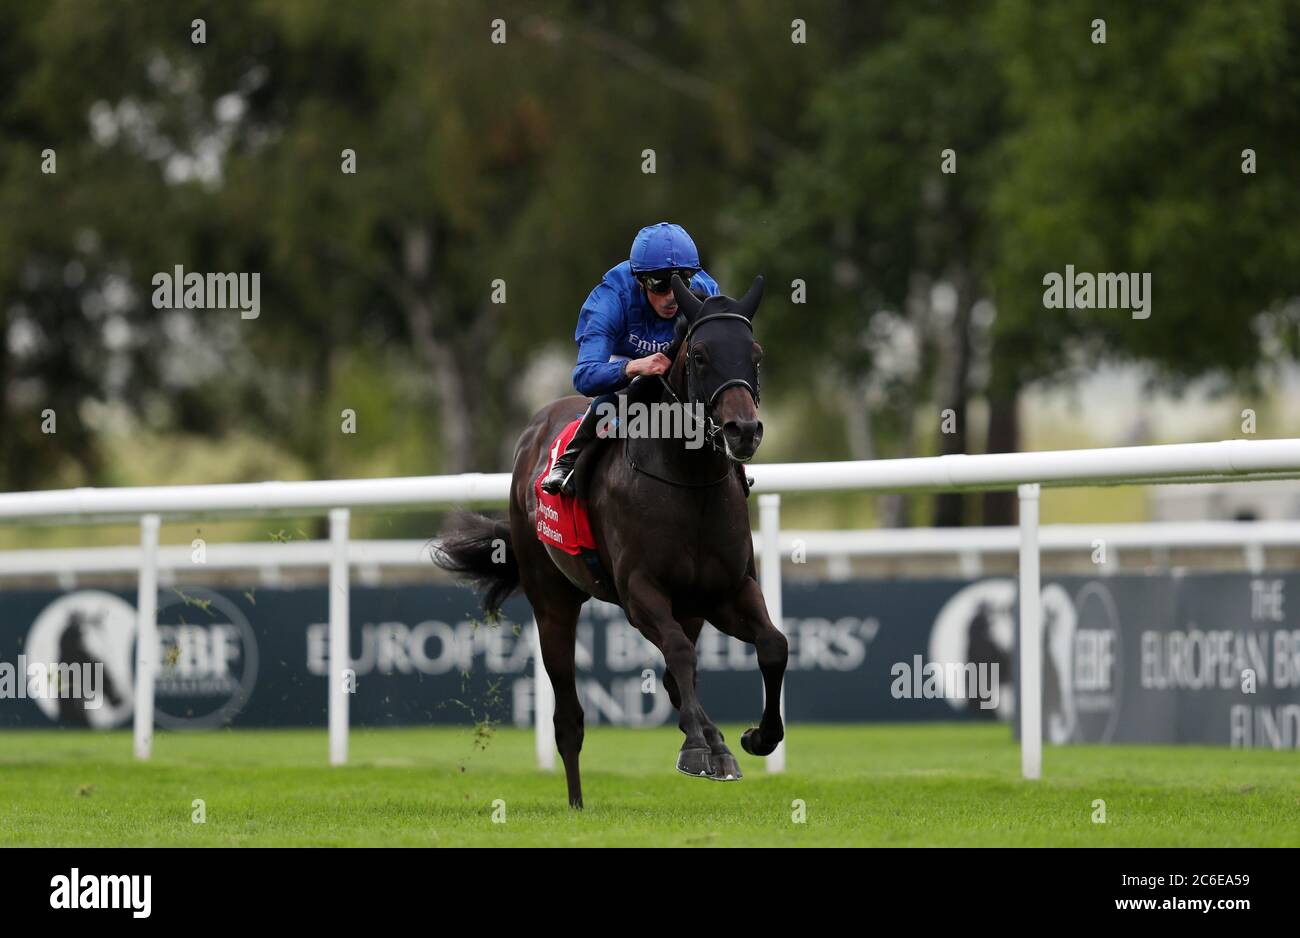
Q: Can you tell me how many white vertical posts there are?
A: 5